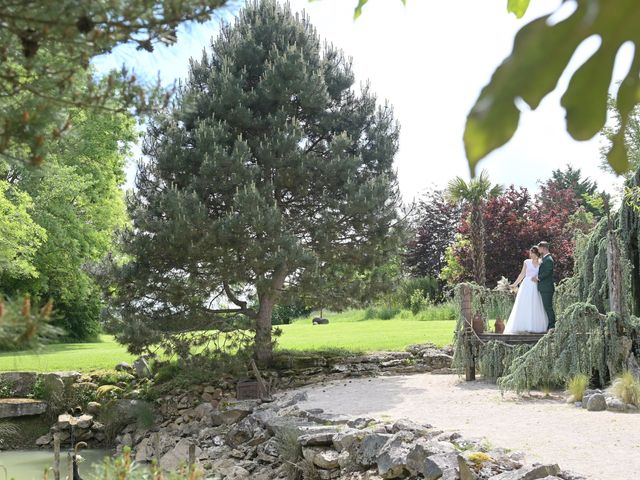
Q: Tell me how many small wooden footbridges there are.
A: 1